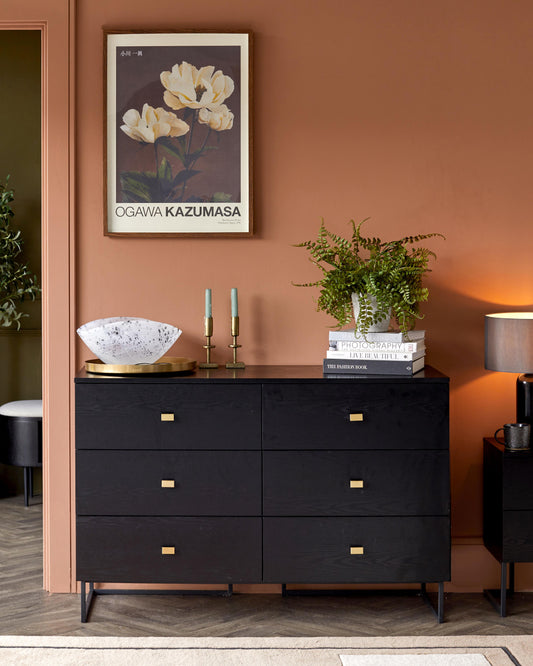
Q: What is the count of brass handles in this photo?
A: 6